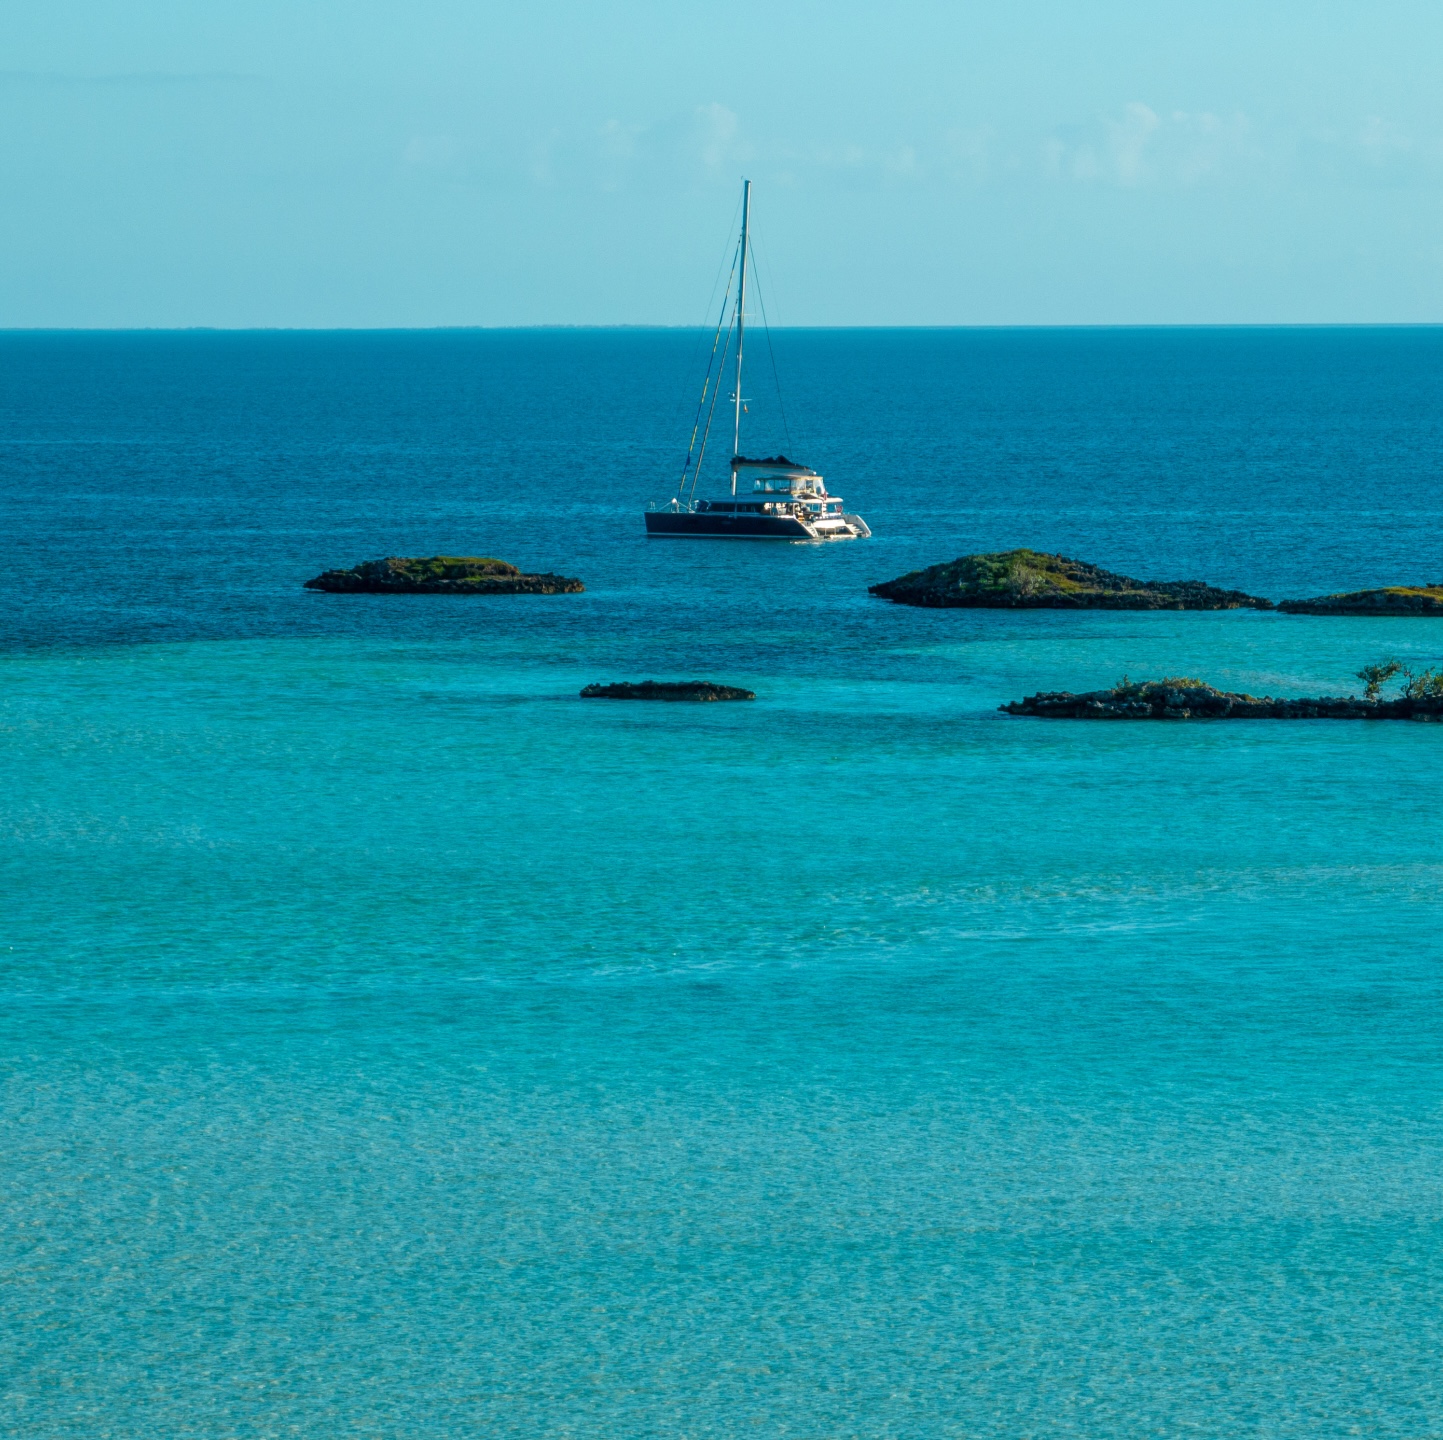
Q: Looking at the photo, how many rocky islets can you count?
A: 5